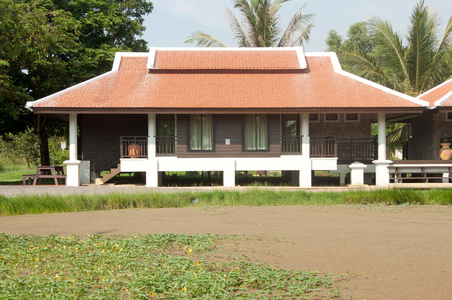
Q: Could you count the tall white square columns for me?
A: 4